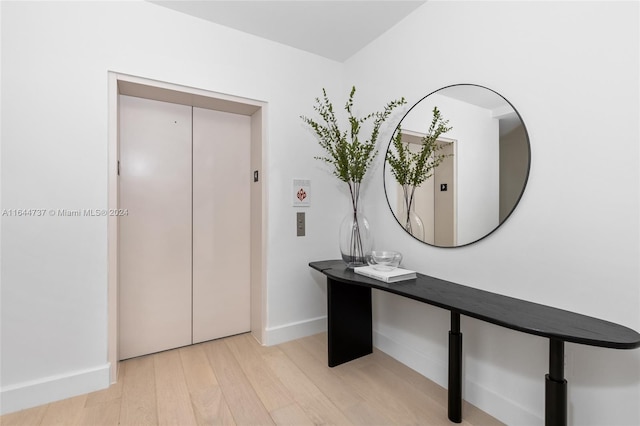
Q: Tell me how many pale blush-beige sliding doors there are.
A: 2